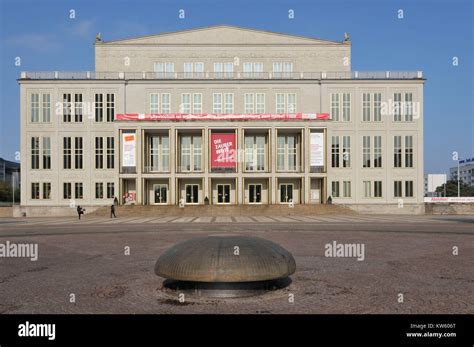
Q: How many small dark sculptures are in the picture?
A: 2